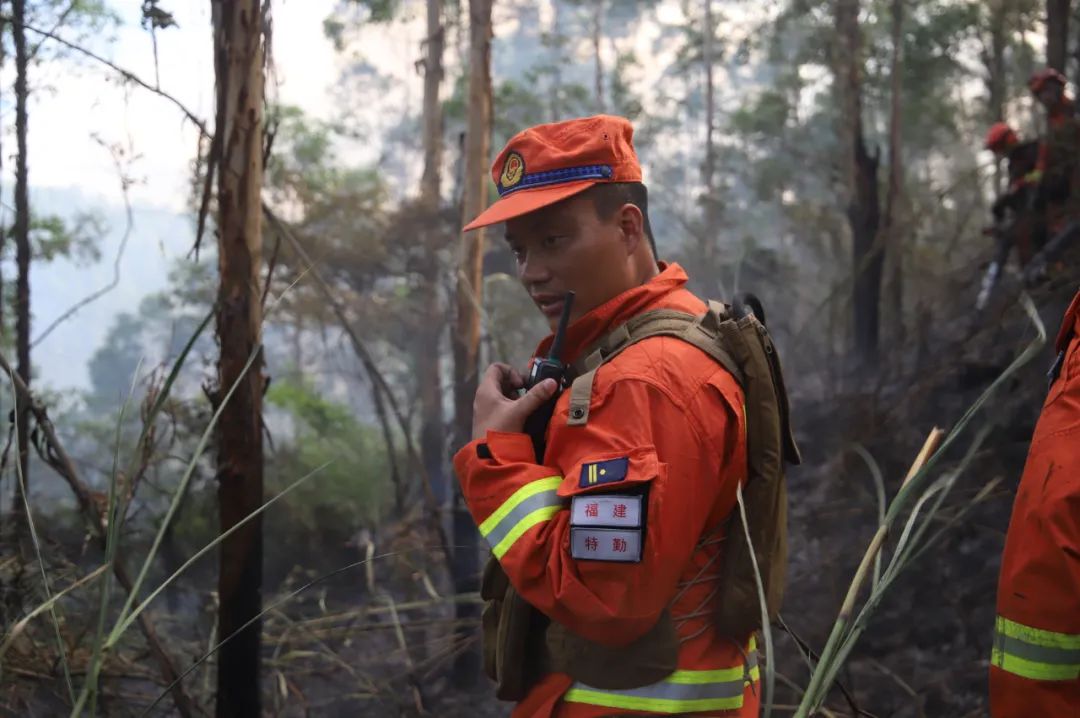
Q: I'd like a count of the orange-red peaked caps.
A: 1